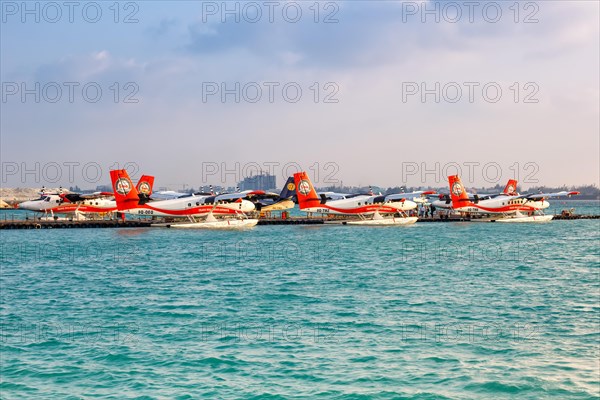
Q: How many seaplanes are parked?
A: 6